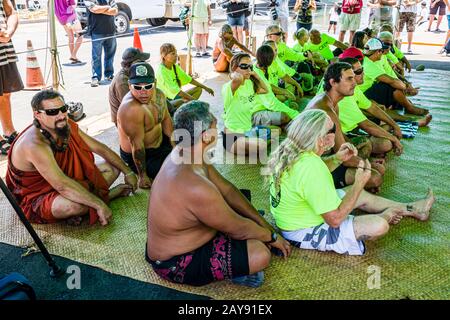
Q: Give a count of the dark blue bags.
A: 1